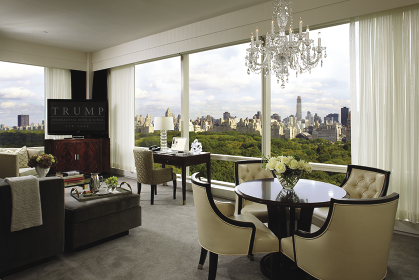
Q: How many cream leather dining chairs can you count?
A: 4